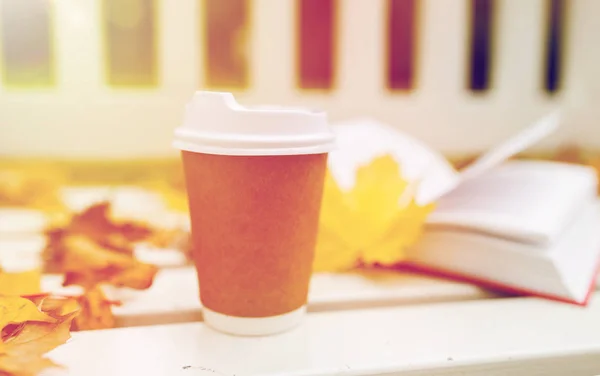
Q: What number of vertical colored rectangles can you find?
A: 7